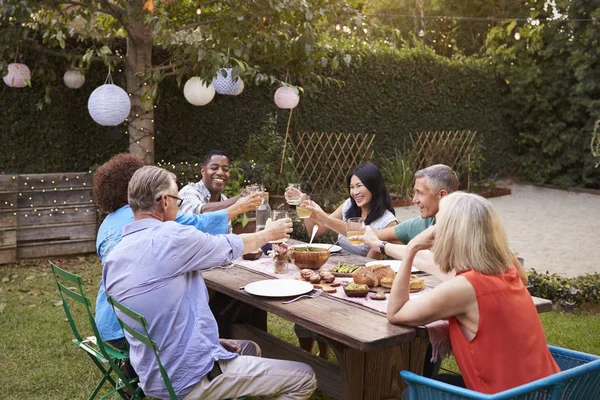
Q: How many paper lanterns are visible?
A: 7